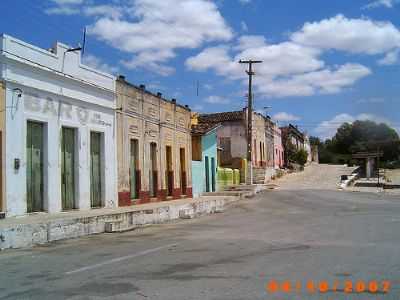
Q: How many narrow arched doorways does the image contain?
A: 4